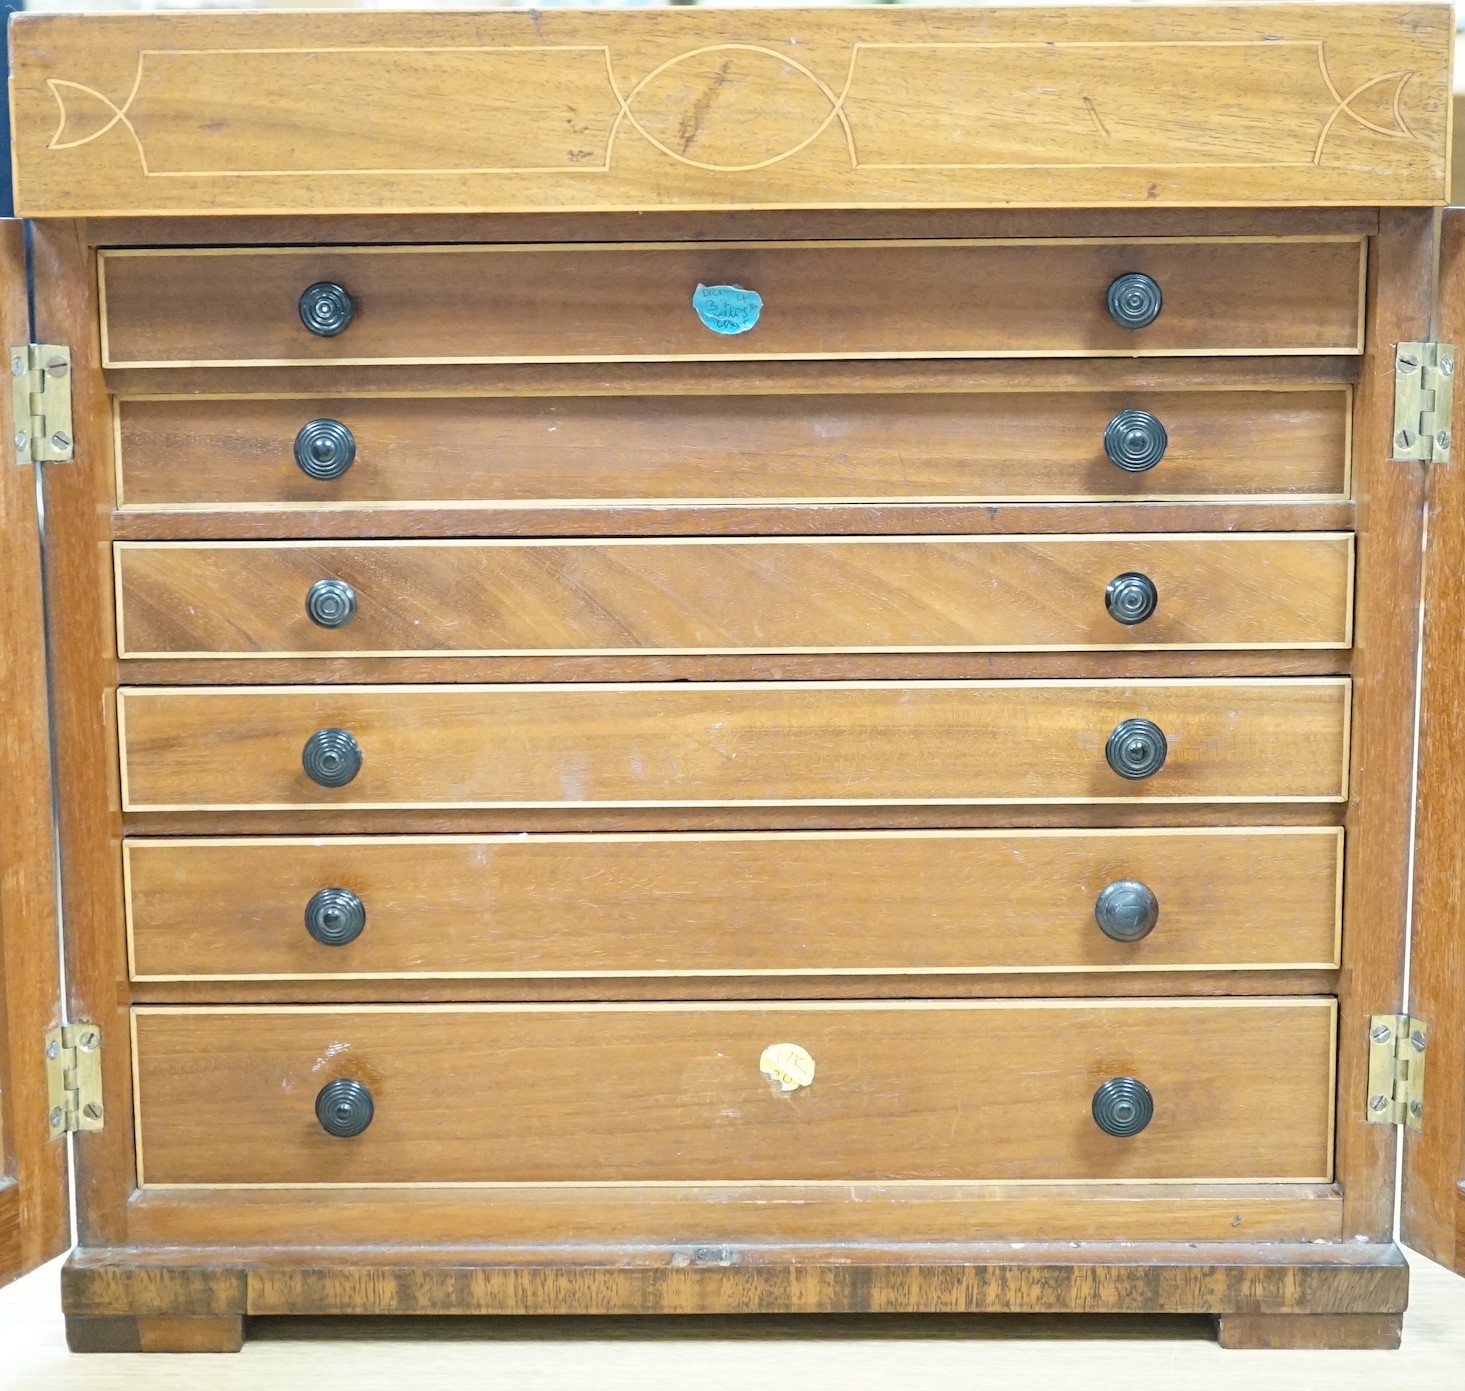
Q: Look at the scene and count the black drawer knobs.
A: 12